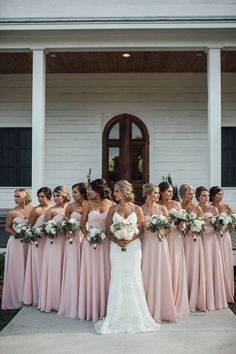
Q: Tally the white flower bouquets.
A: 11